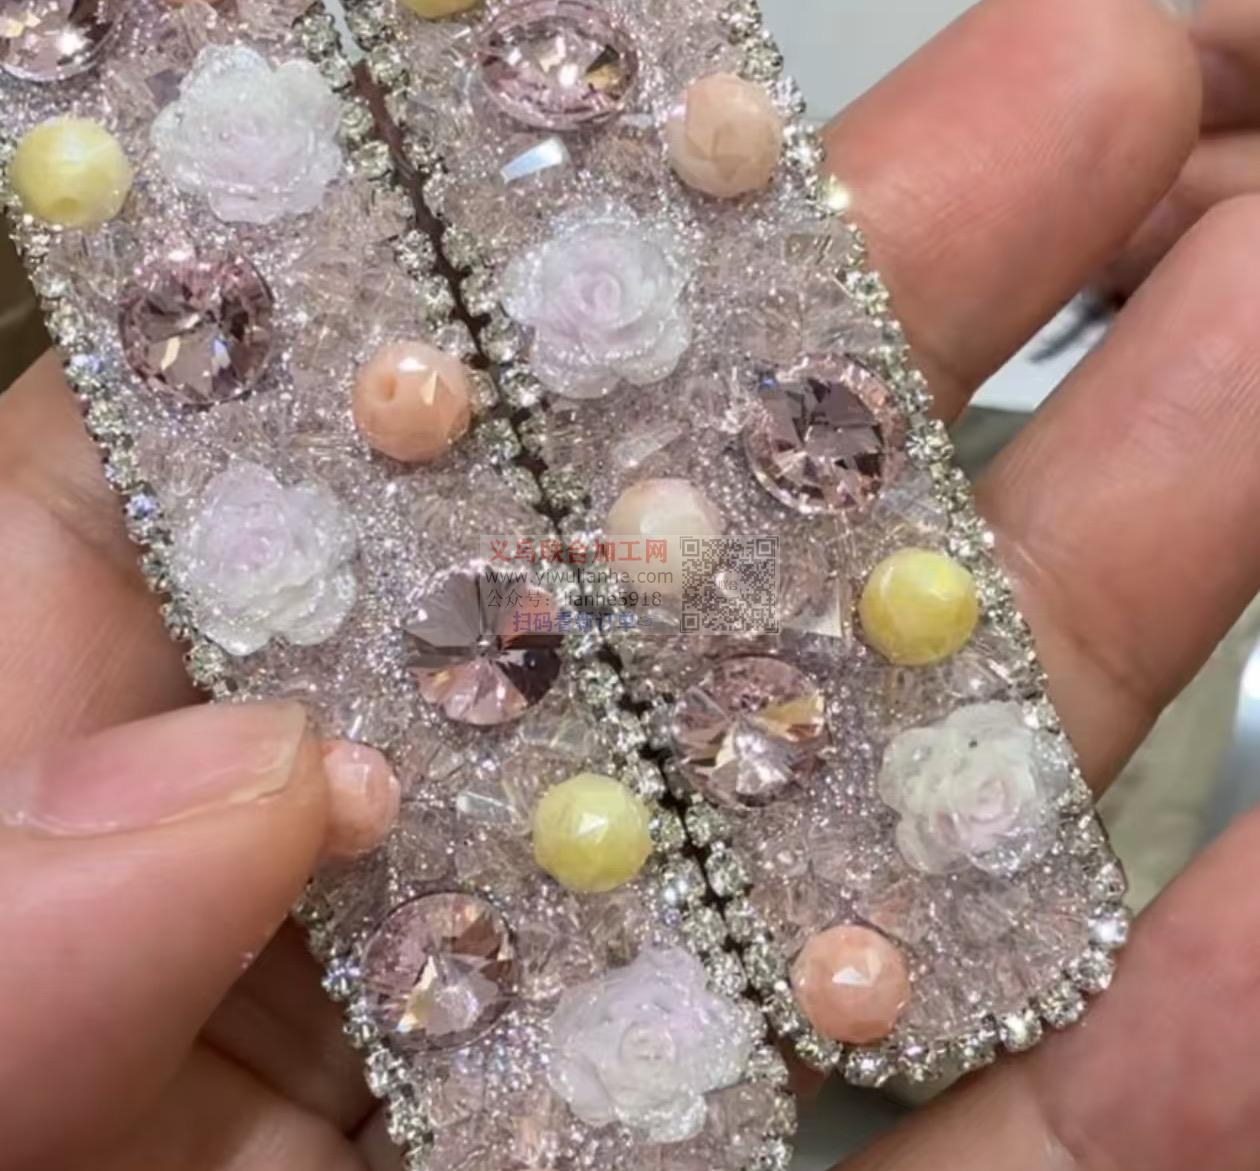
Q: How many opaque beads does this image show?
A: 9